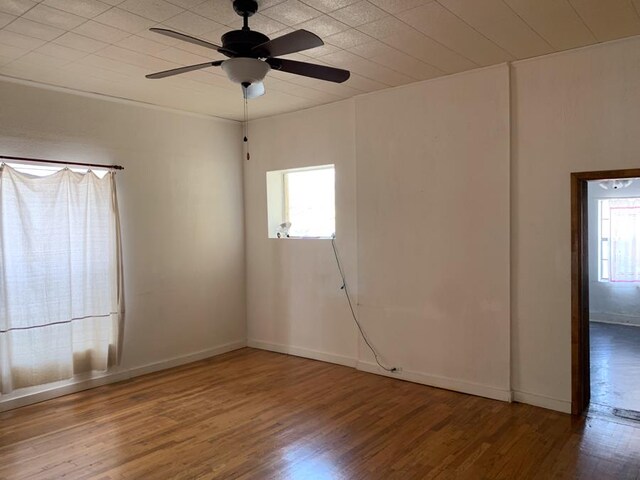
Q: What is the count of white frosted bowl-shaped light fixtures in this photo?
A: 1